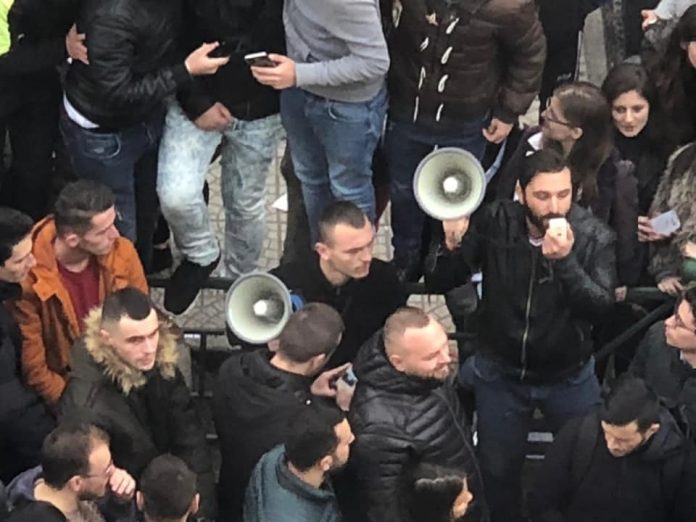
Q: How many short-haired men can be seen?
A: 12